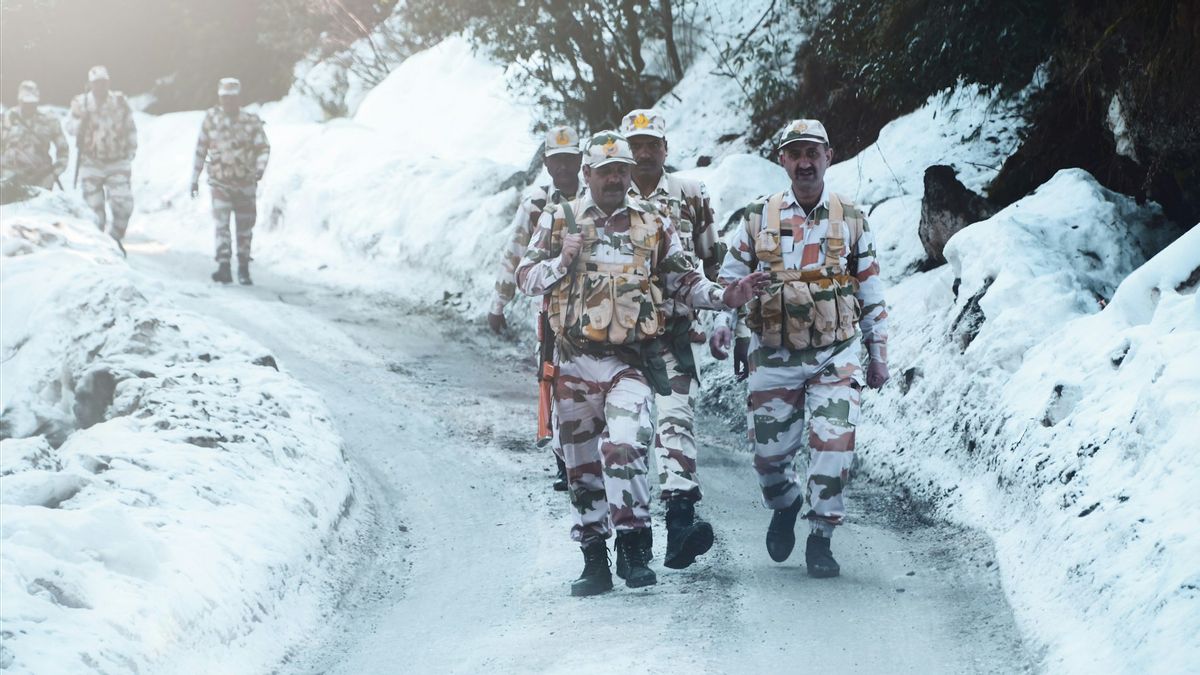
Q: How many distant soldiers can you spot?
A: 3